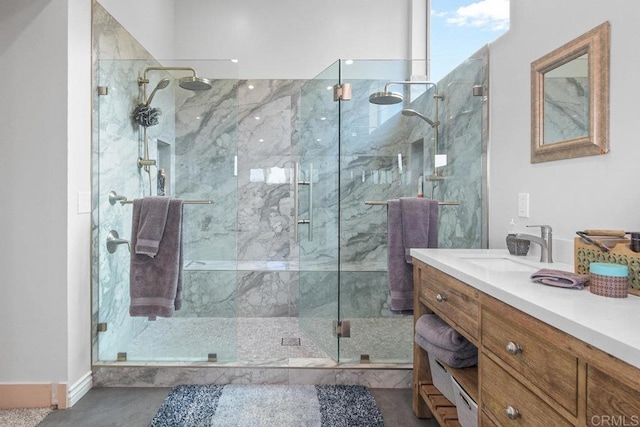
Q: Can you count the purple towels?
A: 7